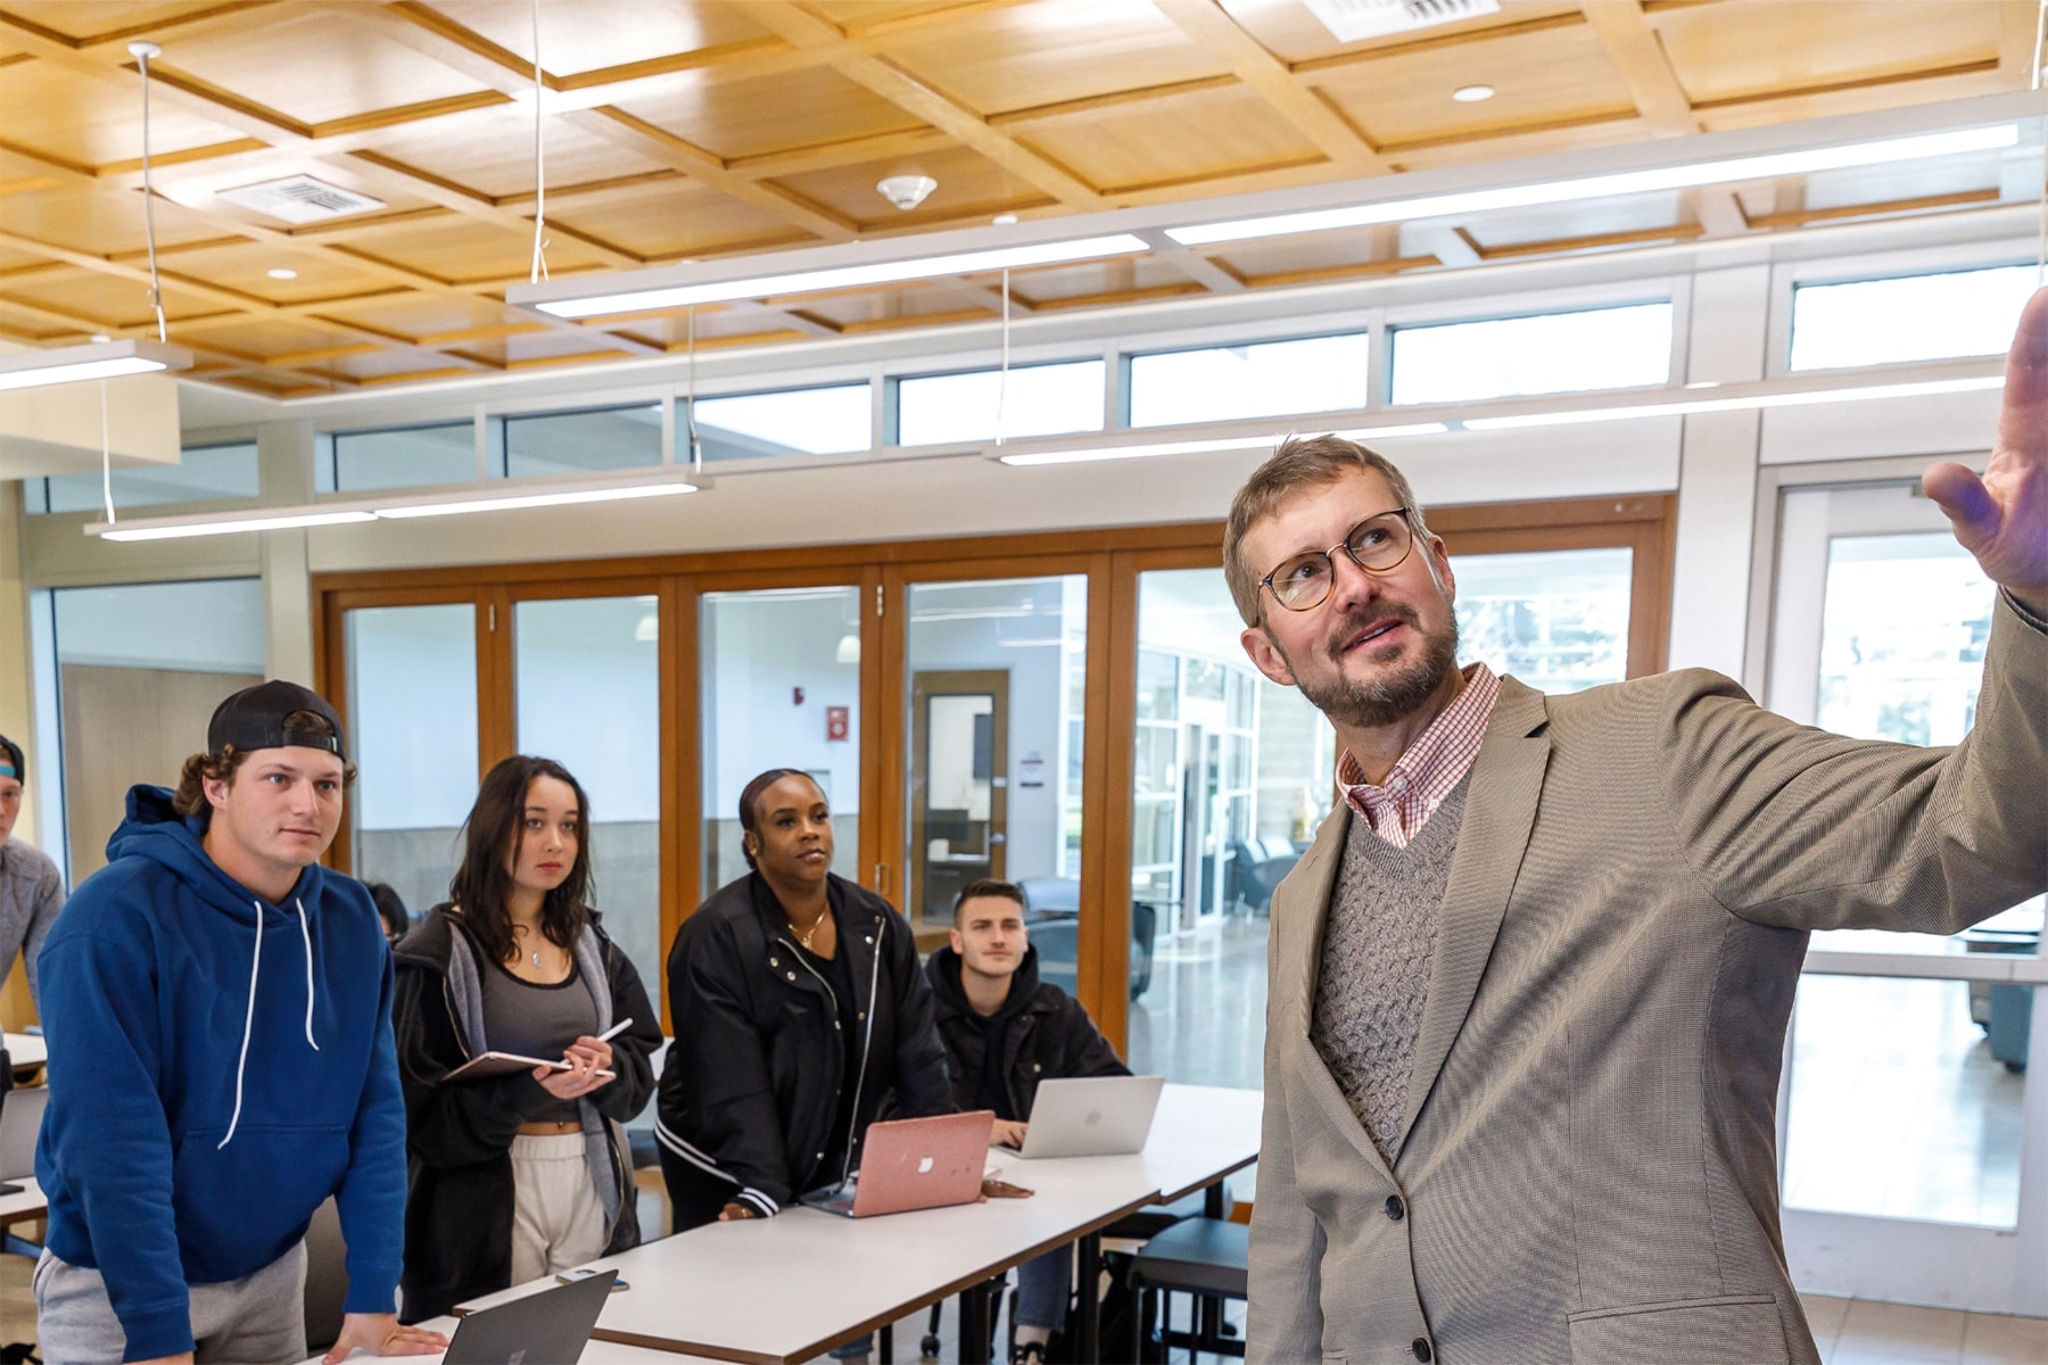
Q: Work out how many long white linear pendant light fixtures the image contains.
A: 4